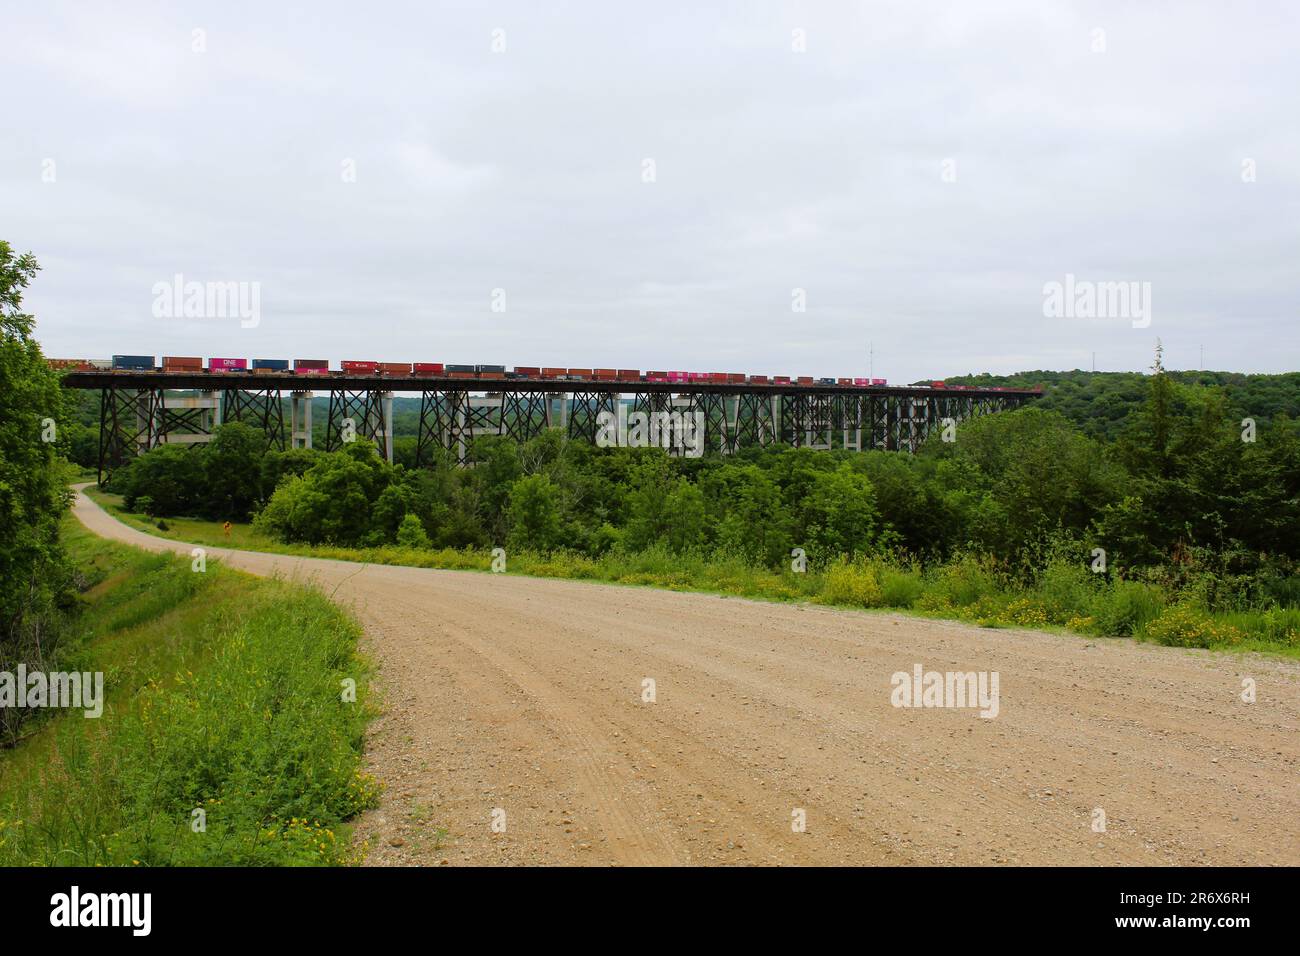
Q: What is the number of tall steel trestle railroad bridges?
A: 1